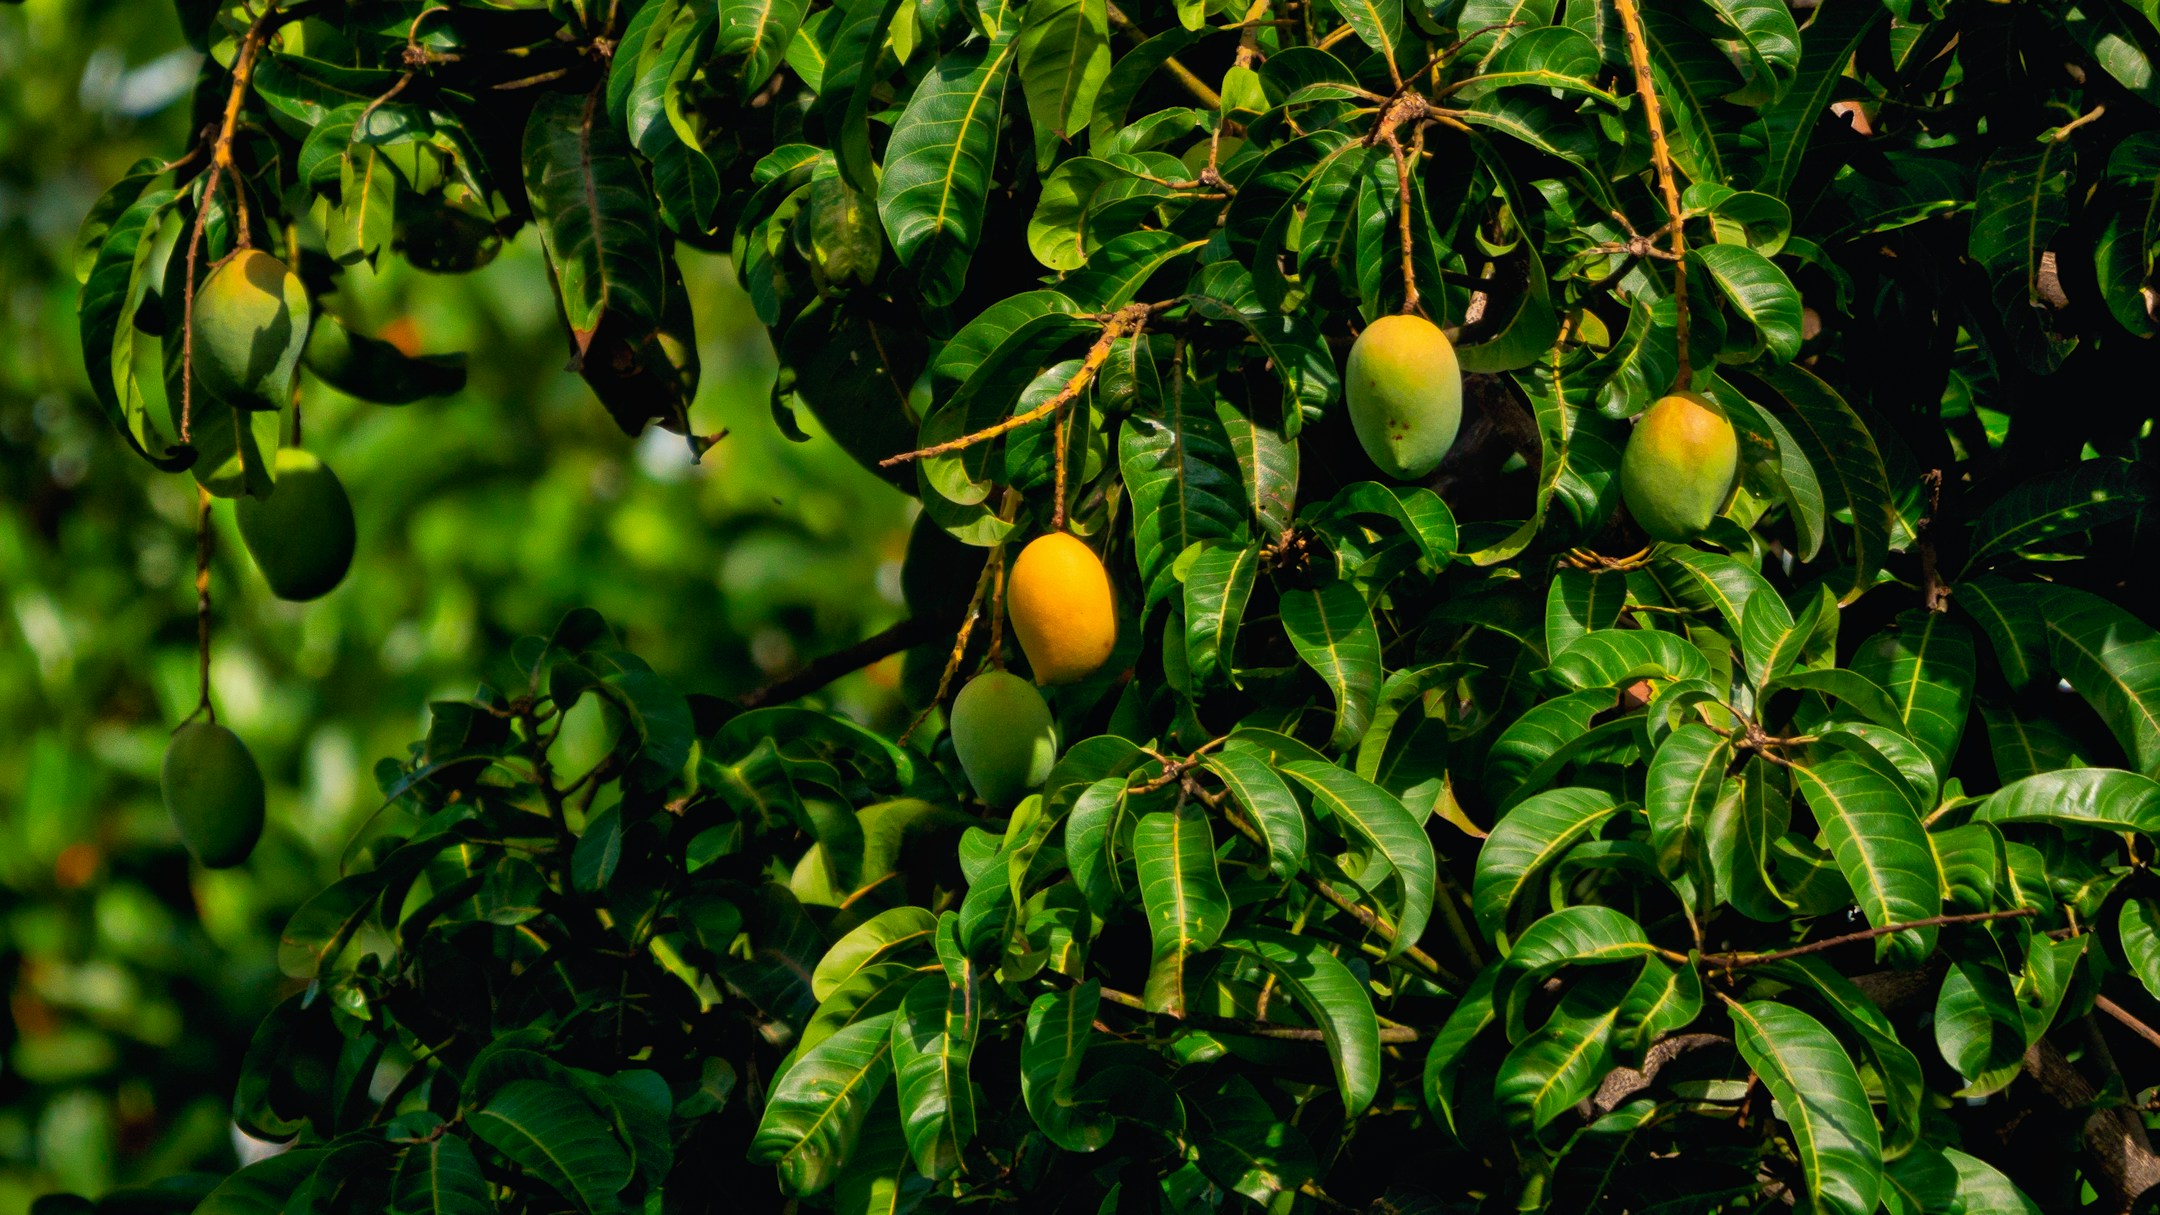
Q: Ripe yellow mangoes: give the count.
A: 1